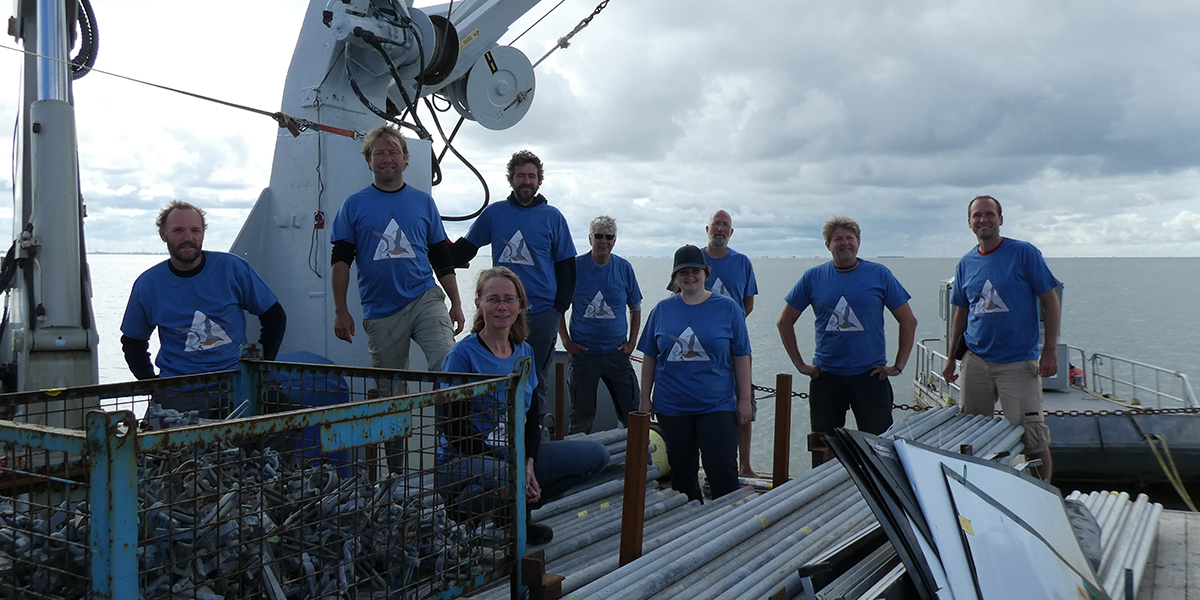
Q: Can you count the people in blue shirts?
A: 9